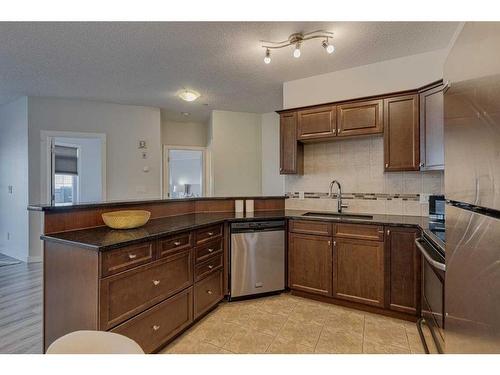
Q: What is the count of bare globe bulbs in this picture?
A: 3